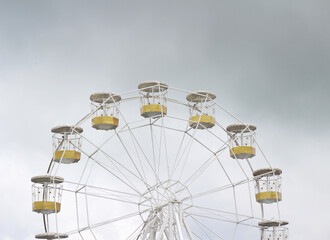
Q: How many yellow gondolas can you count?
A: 7